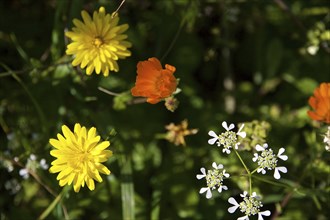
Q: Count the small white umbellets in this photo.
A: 4